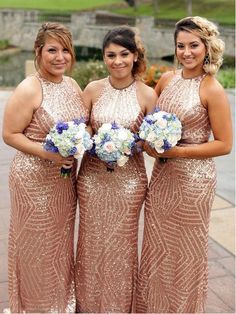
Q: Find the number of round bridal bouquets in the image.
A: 3